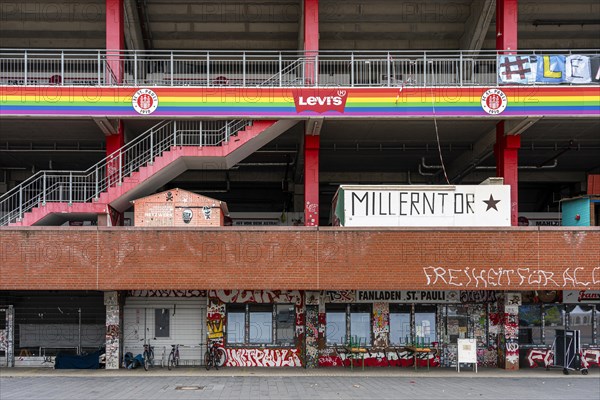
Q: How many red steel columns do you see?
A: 3